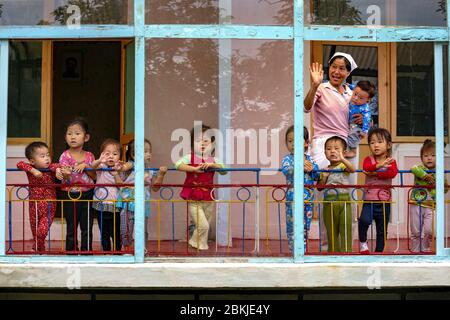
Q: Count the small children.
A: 10